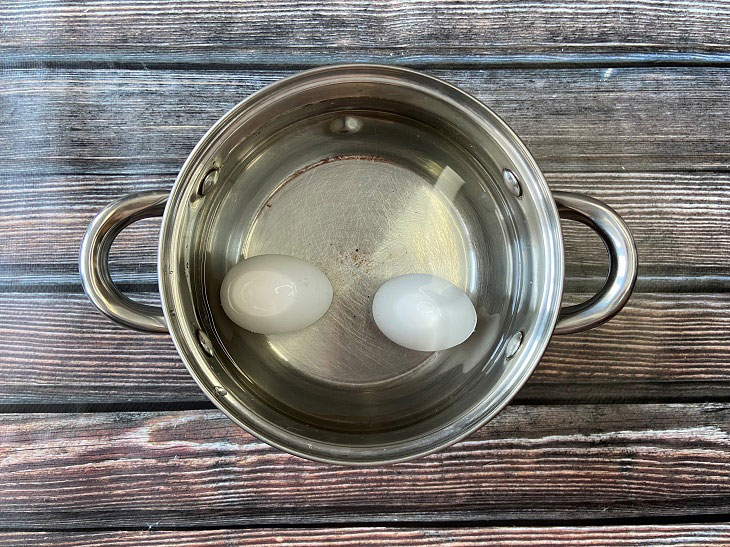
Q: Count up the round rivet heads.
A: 4